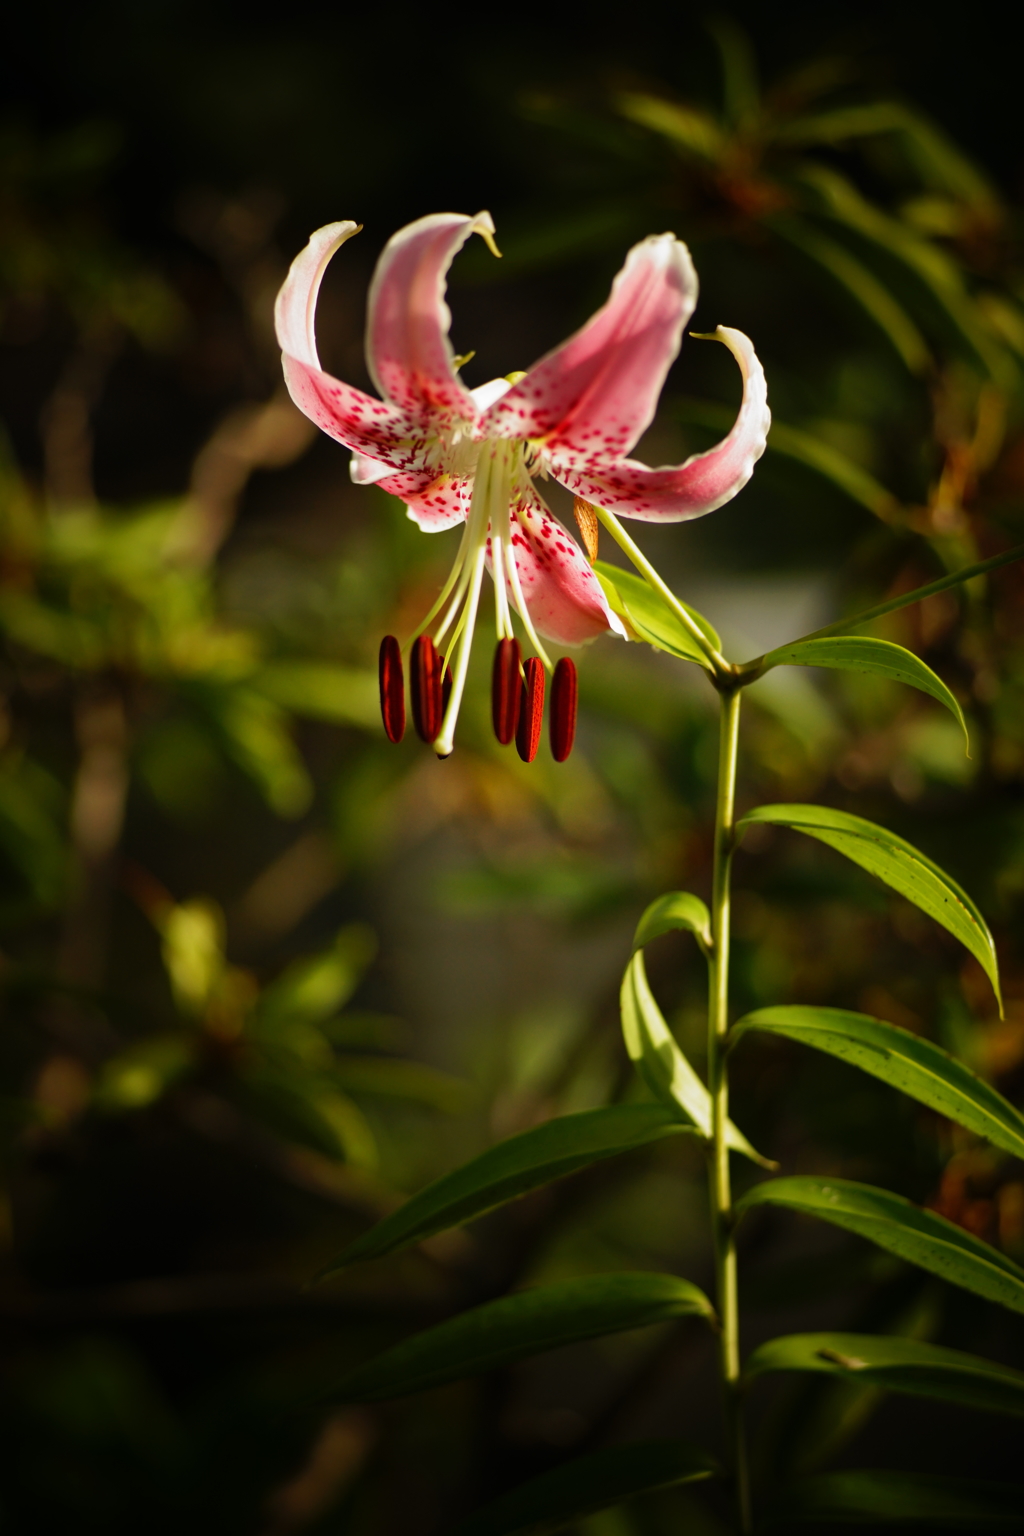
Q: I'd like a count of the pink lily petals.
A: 6